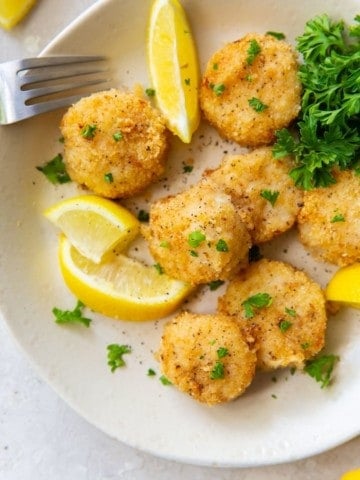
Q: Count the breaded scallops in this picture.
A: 7